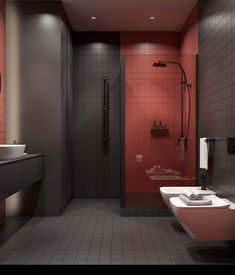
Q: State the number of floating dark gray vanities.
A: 1